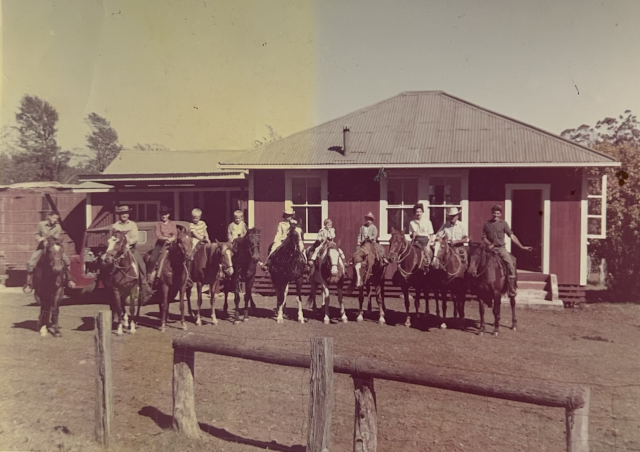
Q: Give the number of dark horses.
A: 11